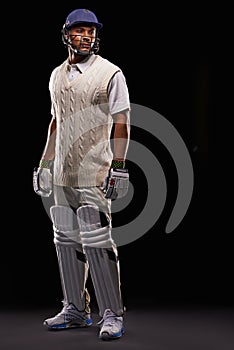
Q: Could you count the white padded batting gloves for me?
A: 2